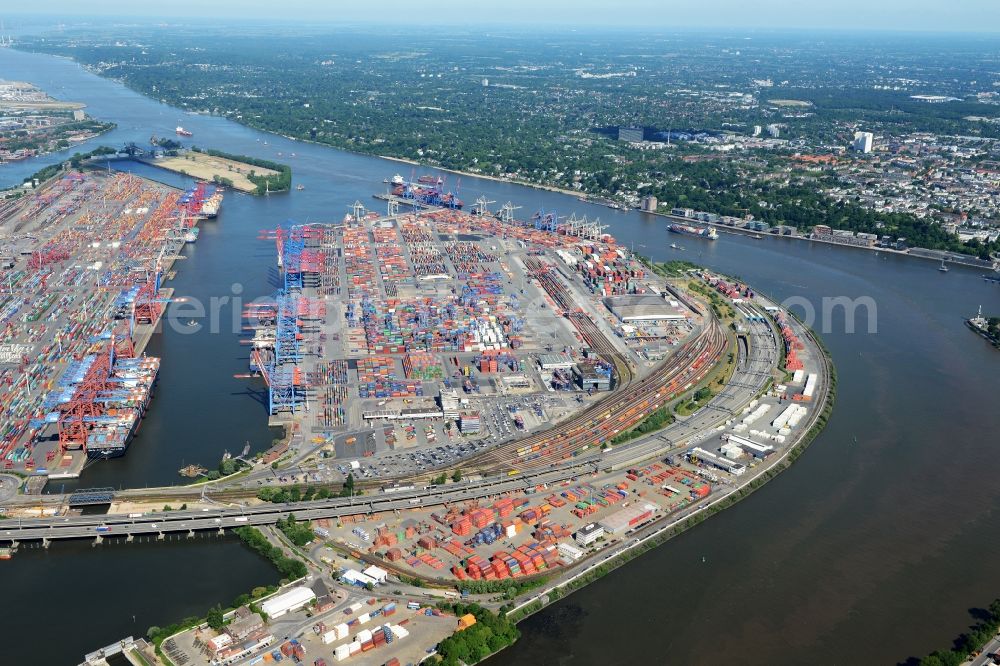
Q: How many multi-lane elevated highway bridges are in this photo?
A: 1